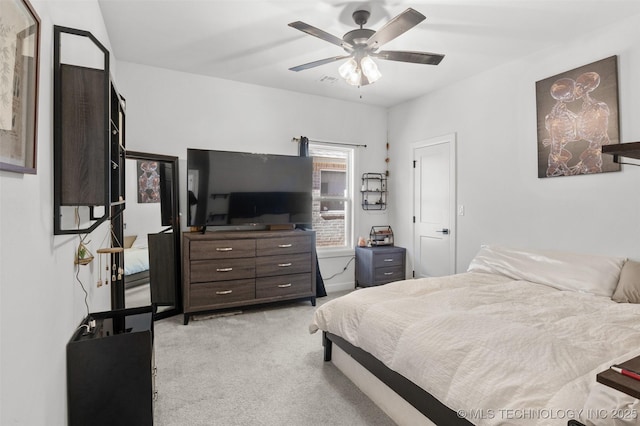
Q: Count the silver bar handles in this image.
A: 8